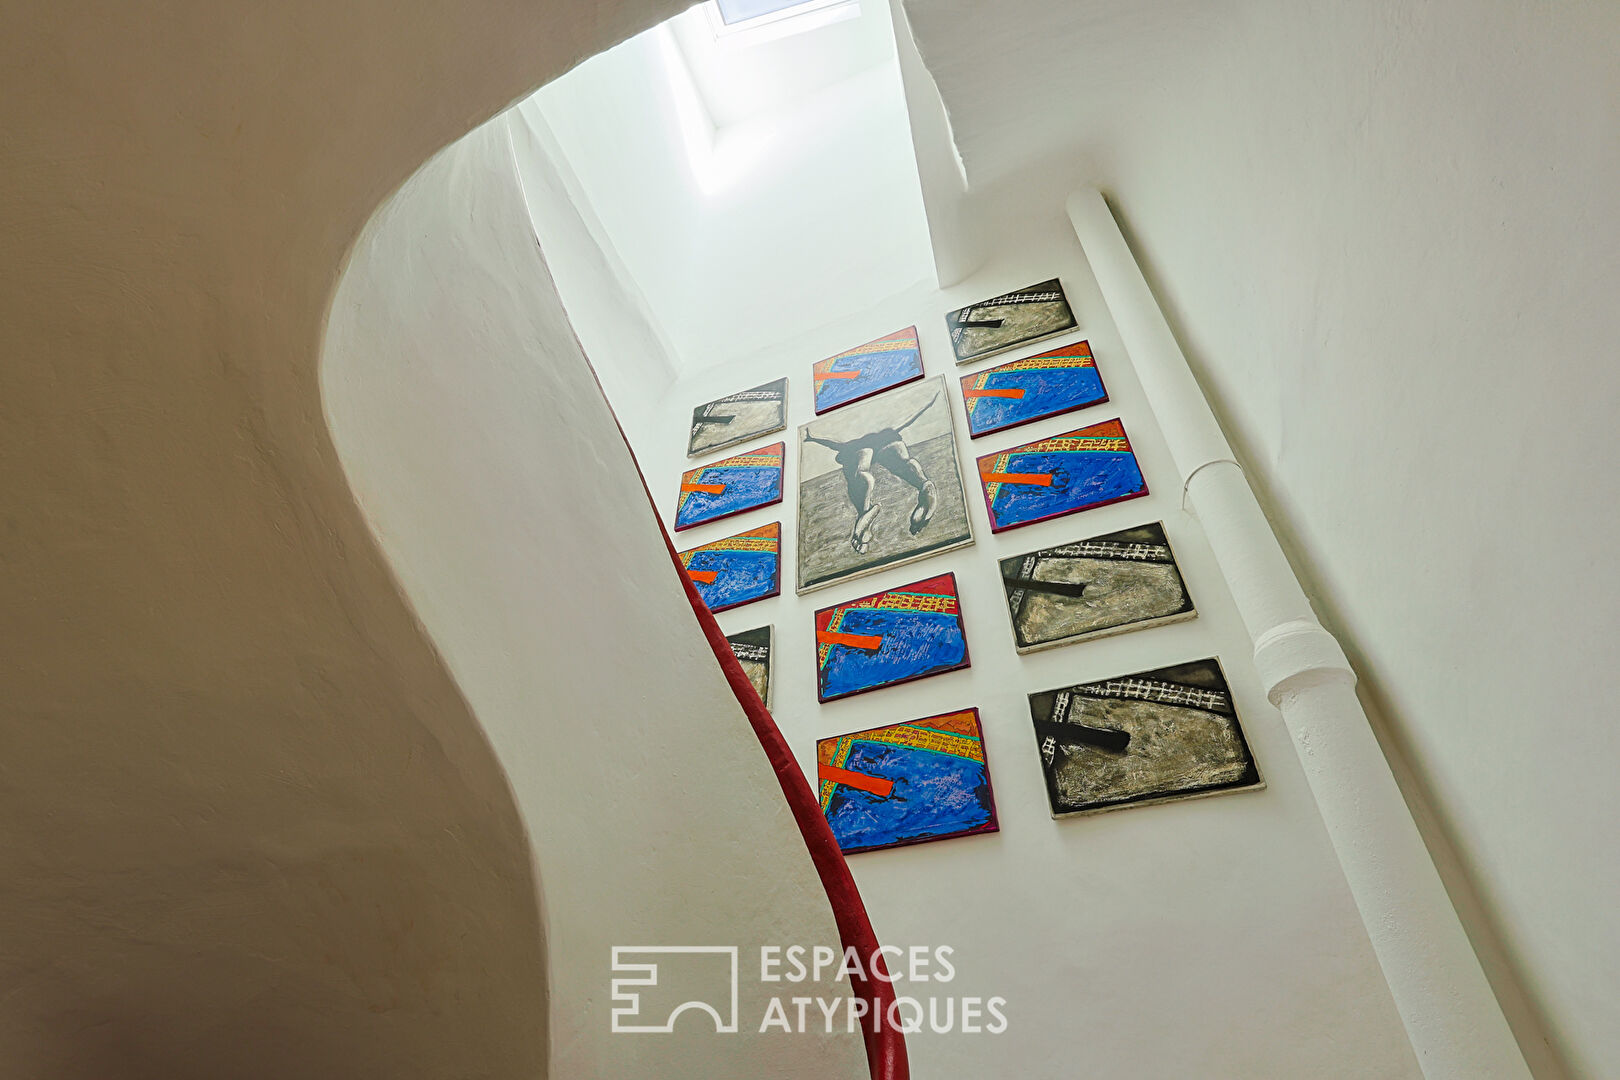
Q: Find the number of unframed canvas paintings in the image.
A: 13